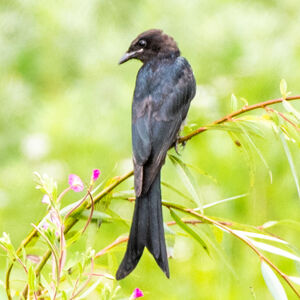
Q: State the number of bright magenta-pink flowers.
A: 3